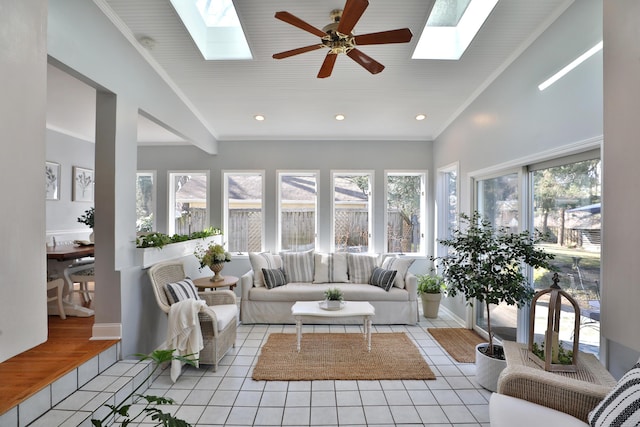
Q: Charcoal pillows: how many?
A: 2